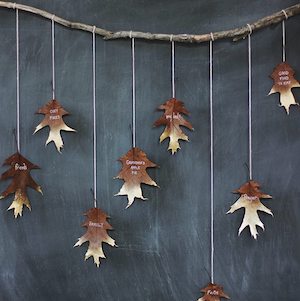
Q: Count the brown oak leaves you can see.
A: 8